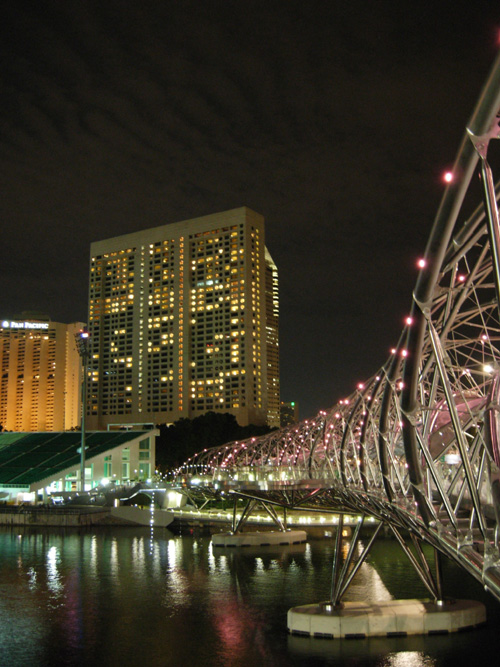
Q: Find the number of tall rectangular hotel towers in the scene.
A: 2